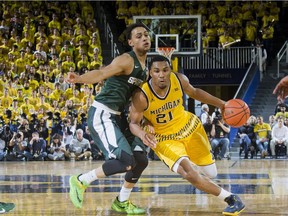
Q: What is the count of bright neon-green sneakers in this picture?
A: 2